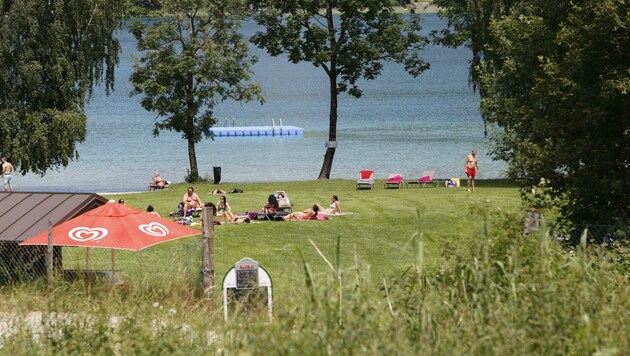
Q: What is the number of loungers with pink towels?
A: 2